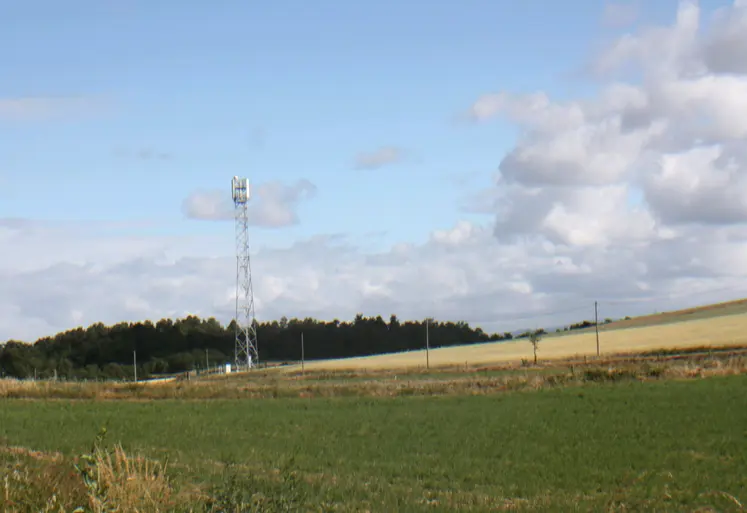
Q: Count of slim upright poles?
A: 5